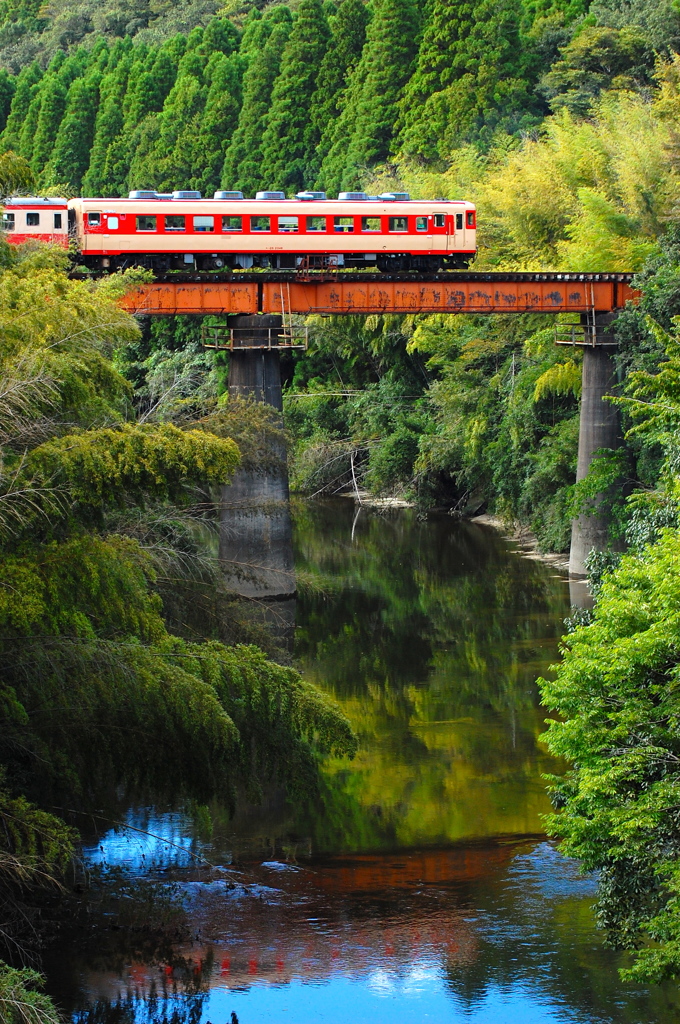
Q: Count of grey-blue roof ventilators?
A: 7